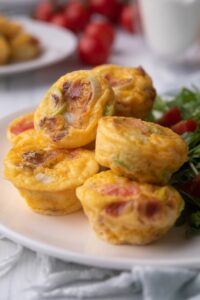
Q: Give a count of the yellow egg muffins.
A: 6